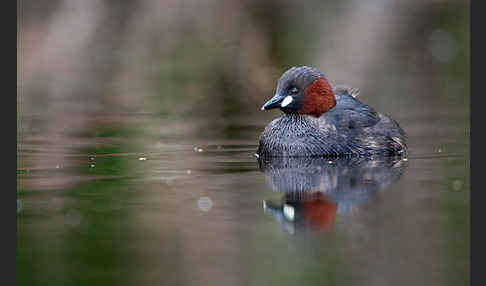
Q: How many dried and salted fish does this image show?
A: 0